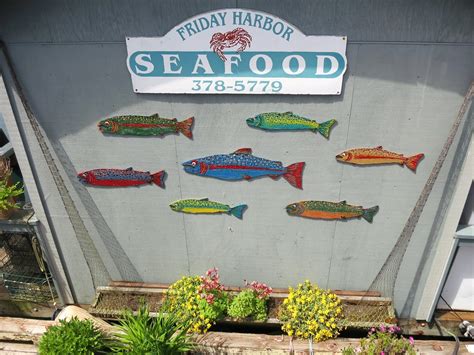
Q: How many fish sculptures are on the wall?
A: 7